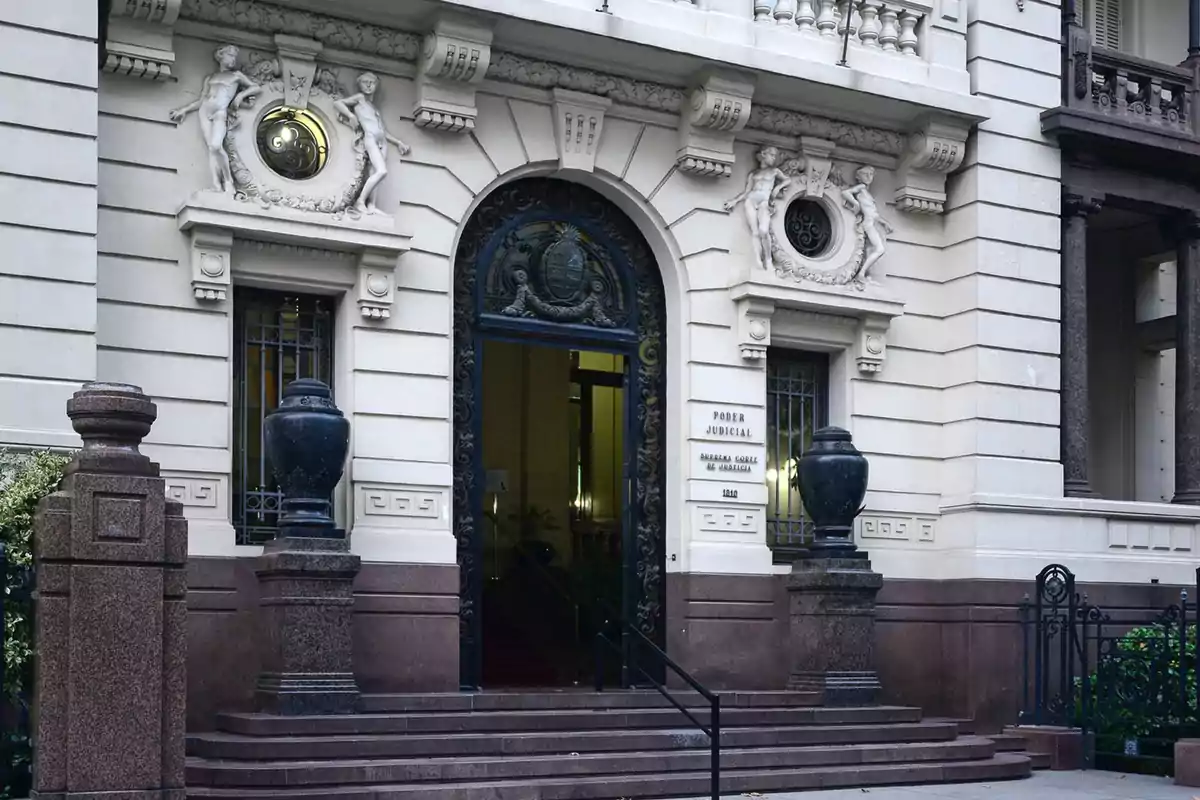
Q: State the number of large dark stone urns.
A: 2